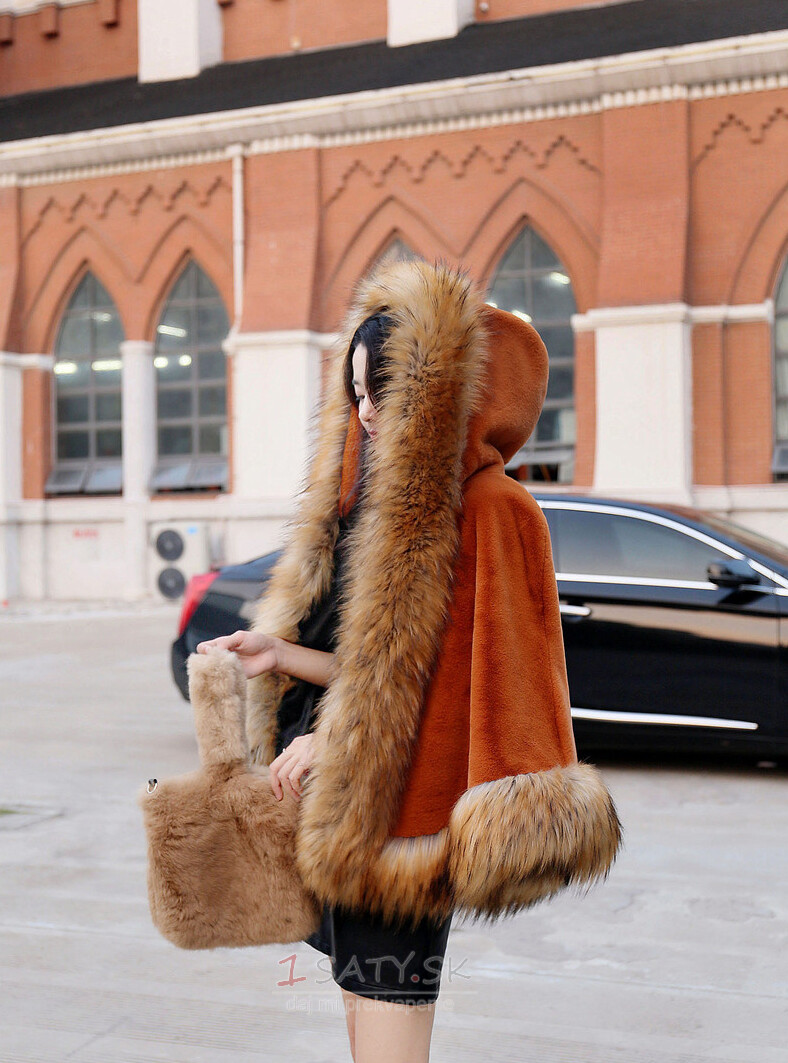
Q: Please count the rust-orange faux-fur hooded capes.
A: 1